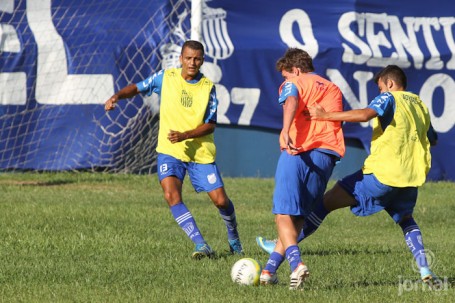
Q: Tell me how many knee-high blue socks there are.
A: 4